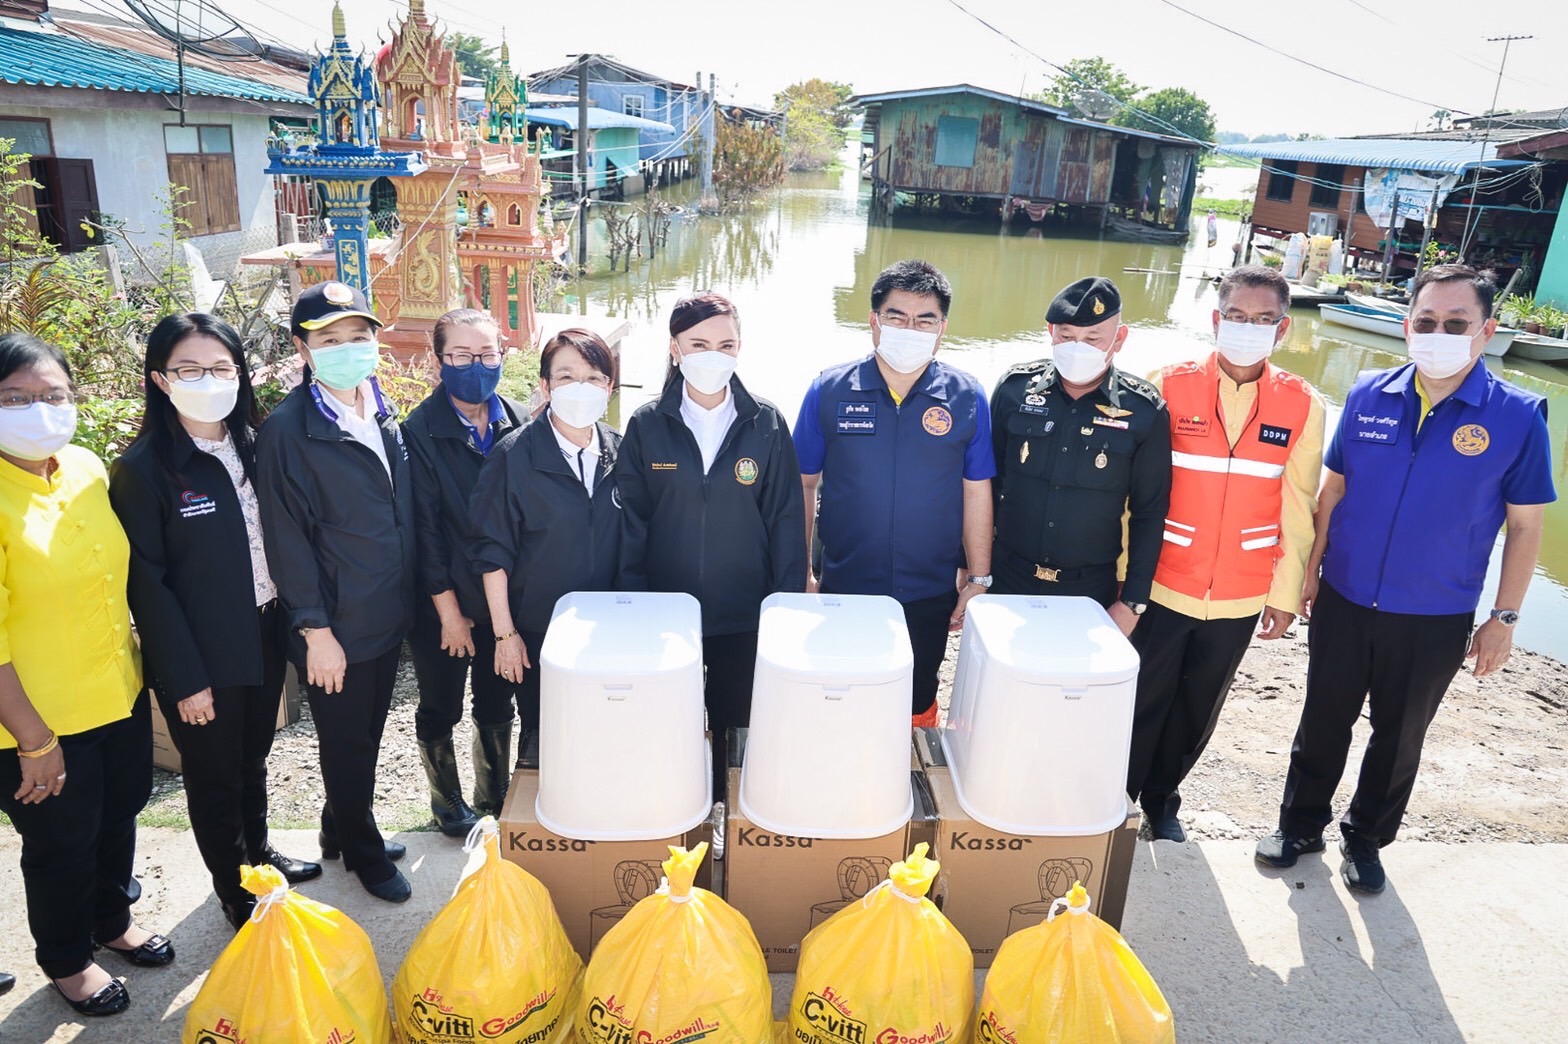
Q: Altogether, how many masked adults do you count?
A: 10